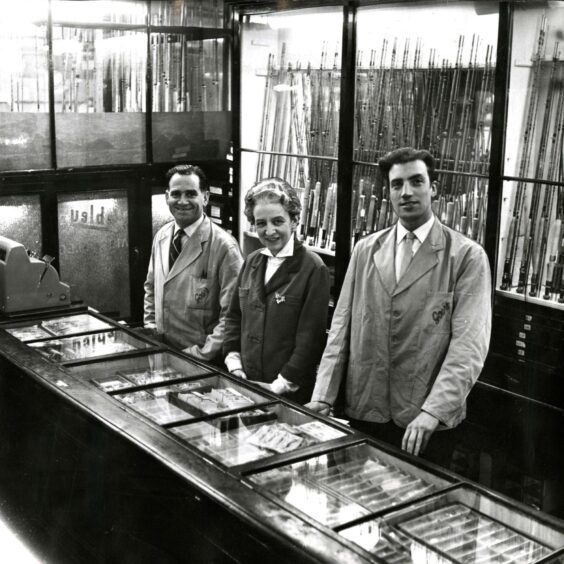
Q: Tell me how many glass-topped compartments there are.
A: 7